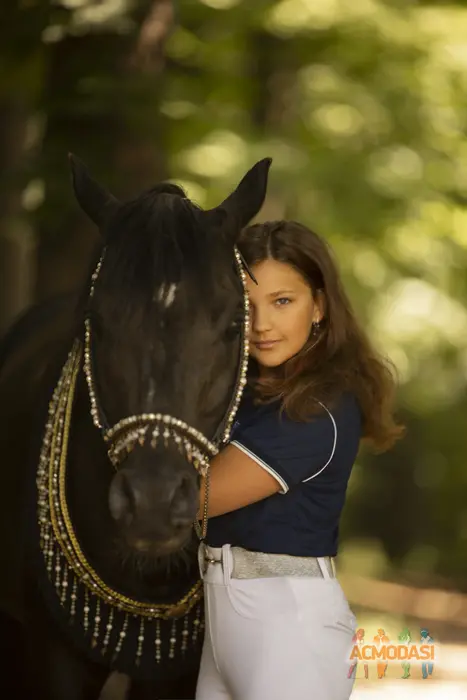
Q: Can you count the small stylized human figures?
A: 4